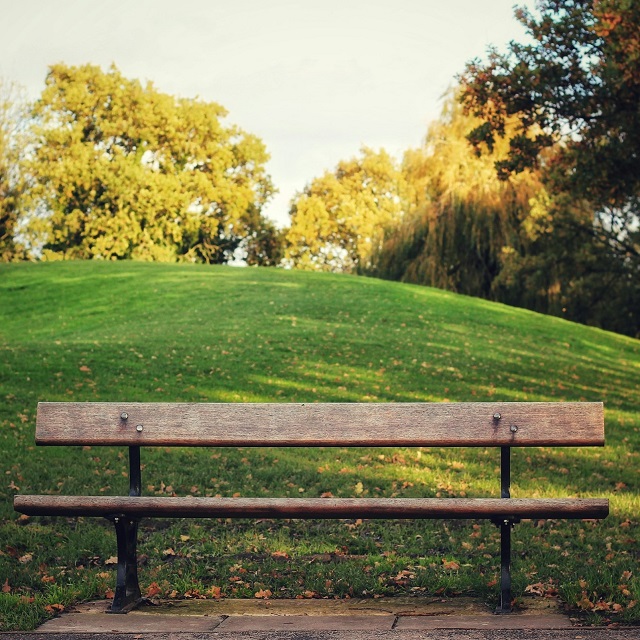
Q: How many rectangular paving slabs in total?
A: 3